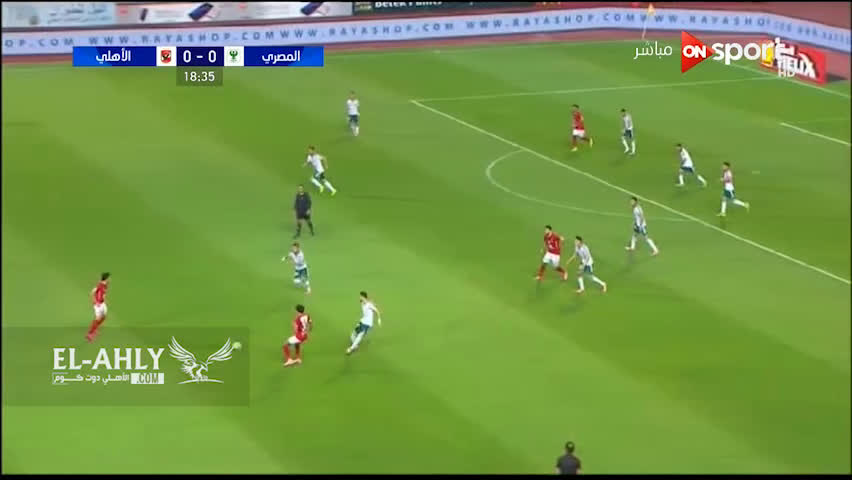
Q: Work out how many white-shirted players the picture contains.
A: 9